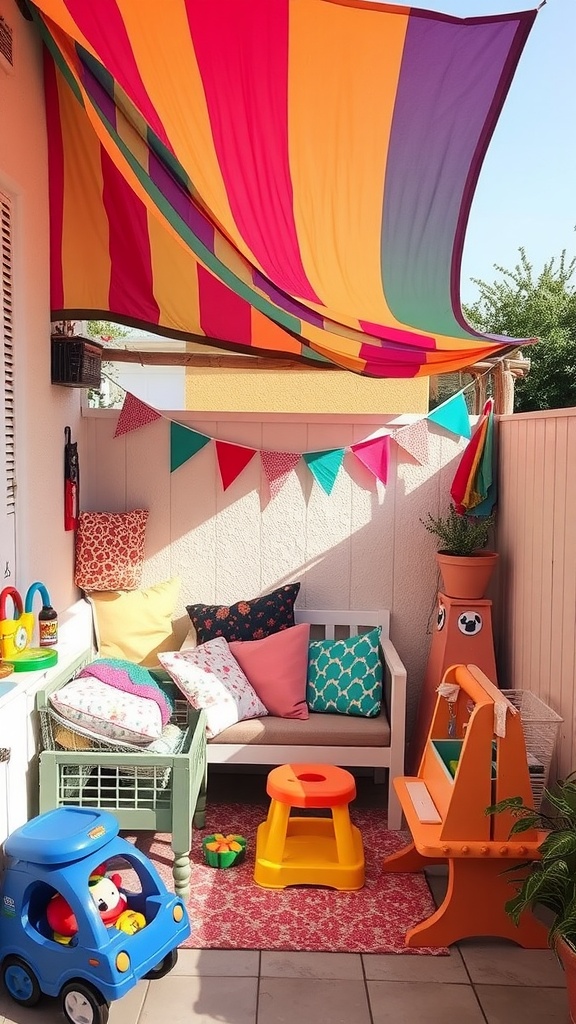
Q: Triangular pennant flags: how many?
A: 8